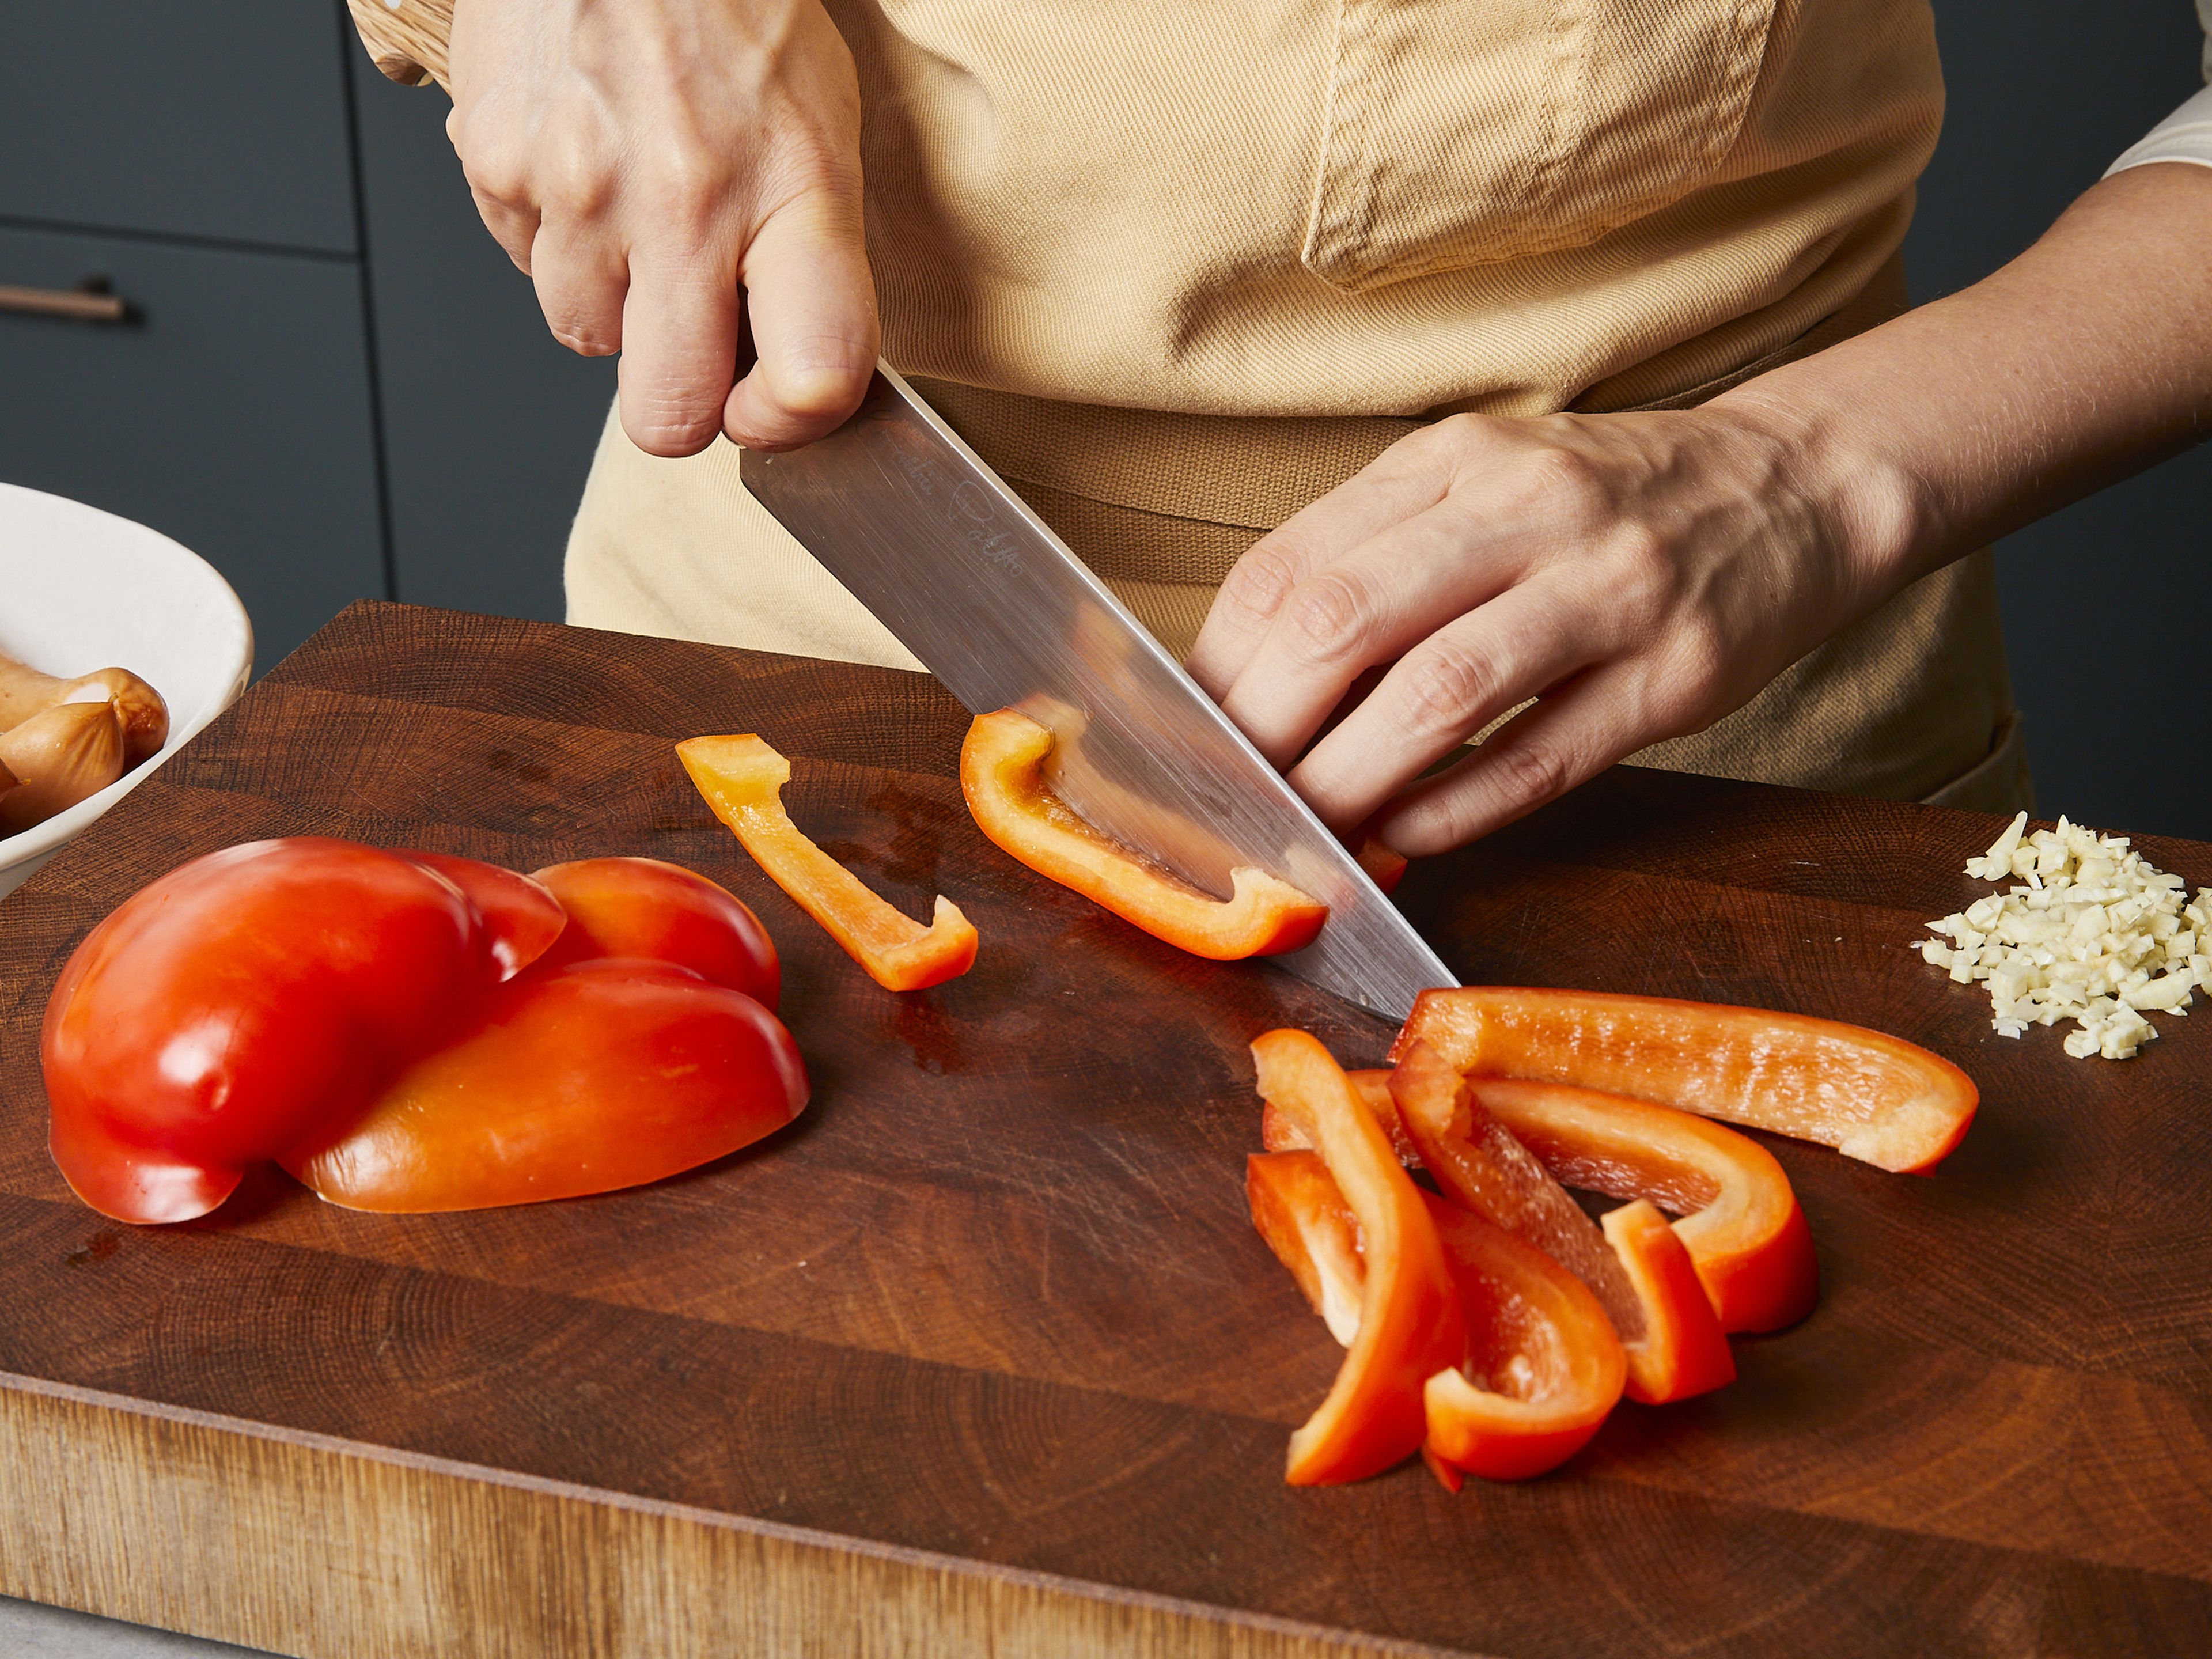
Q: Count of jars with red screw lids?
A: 0